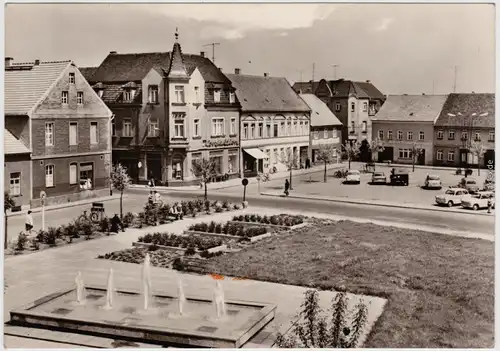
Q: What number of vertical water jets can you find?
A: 5